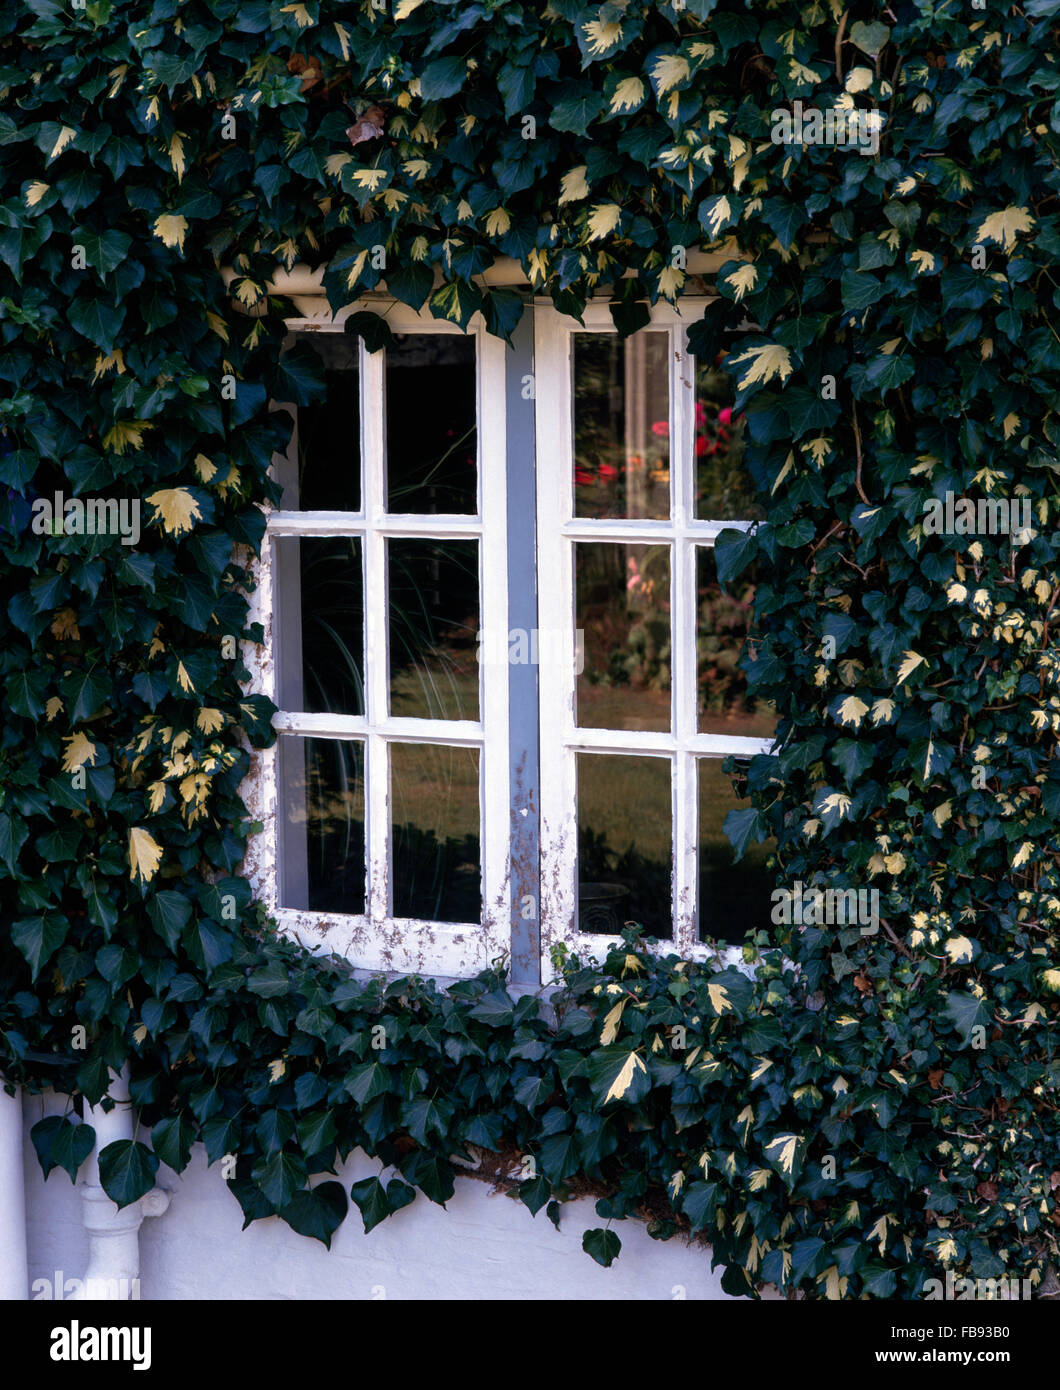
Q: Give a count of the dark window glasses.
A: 12